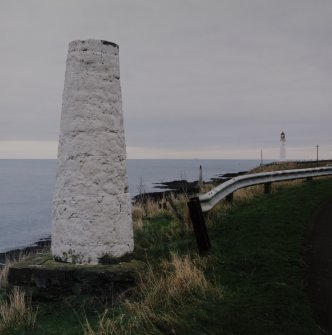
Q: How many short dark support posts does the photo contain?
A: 4